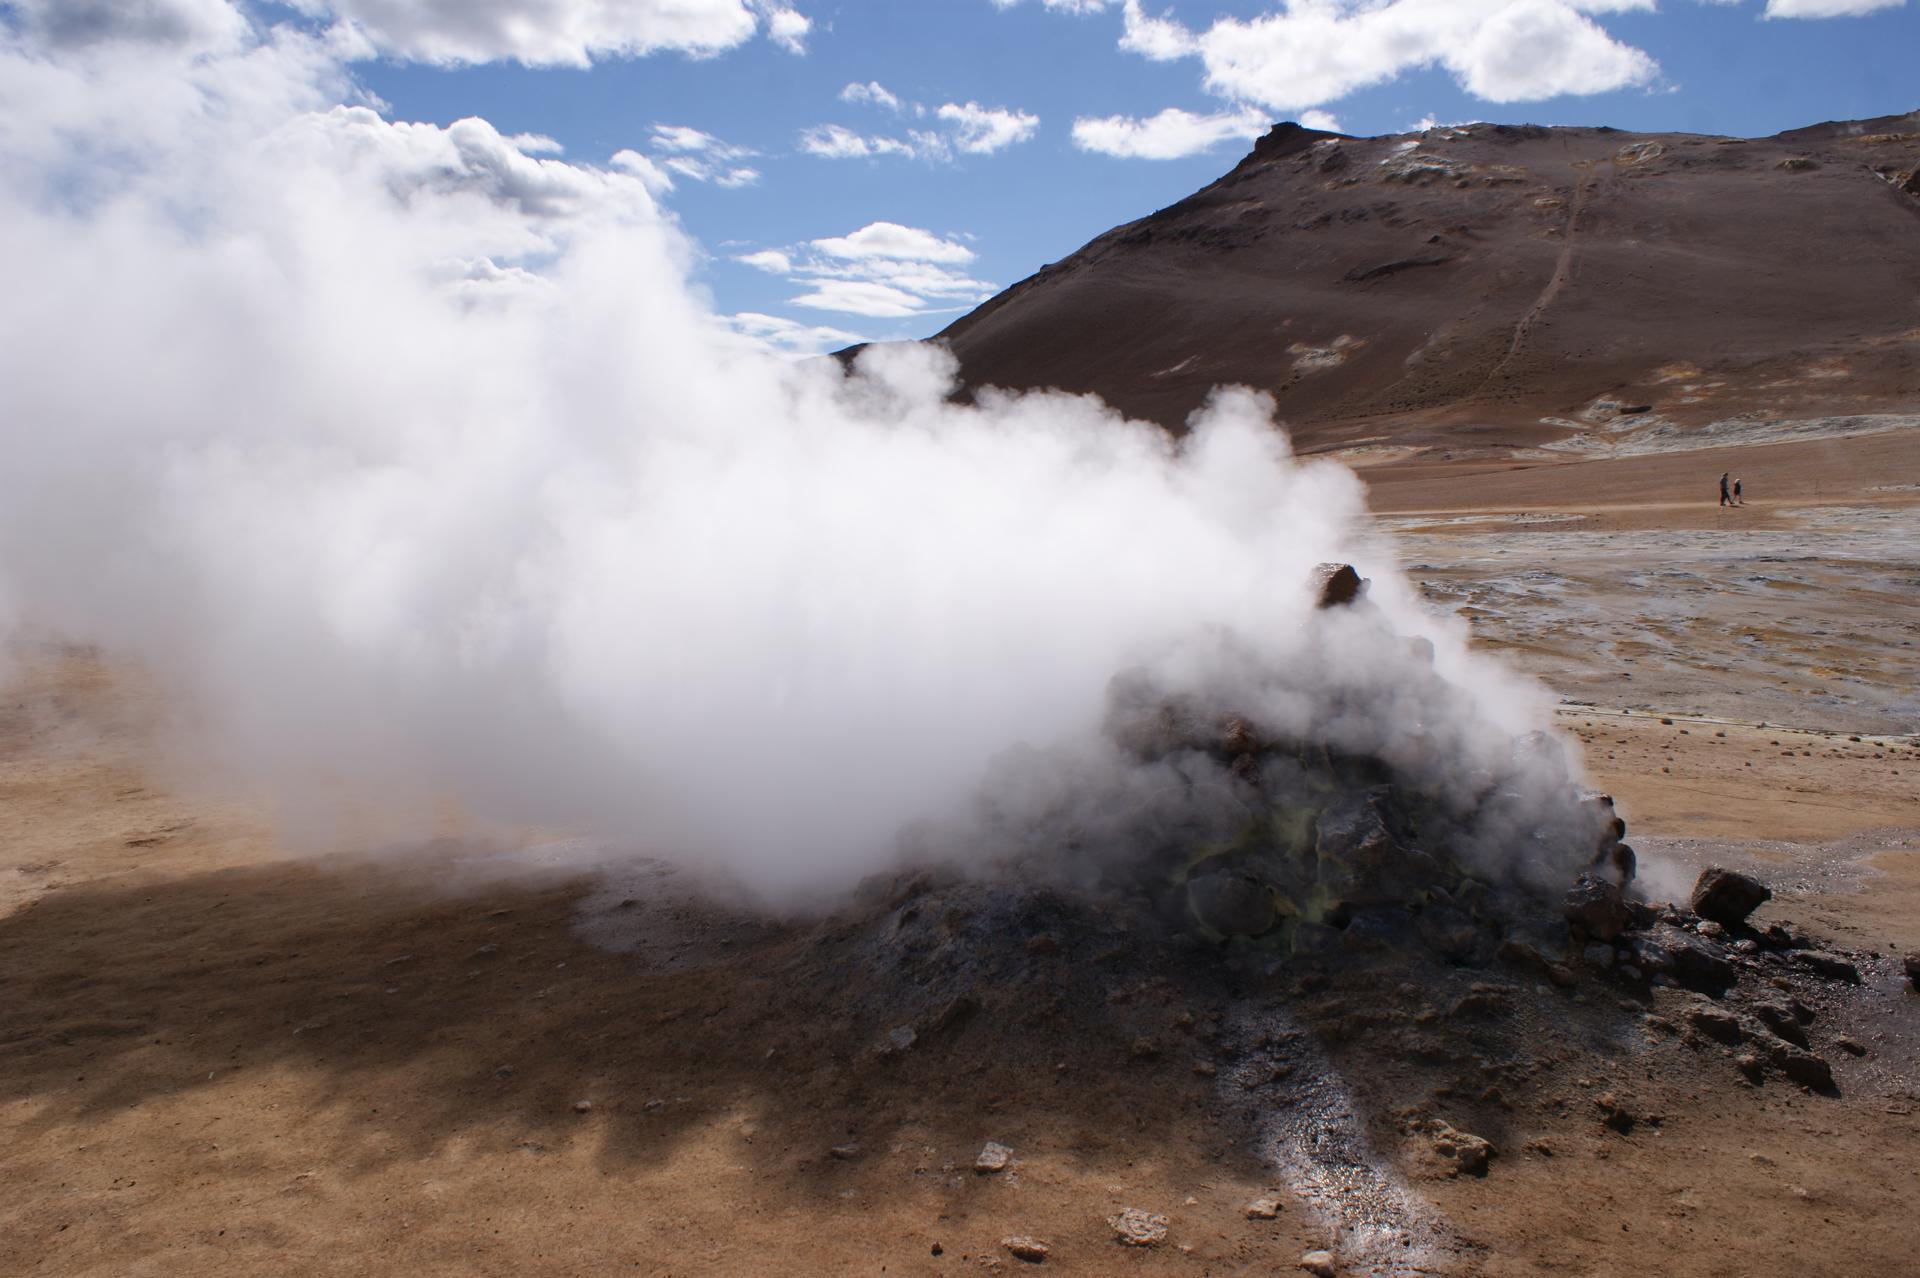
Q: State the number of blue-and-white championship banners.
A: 0